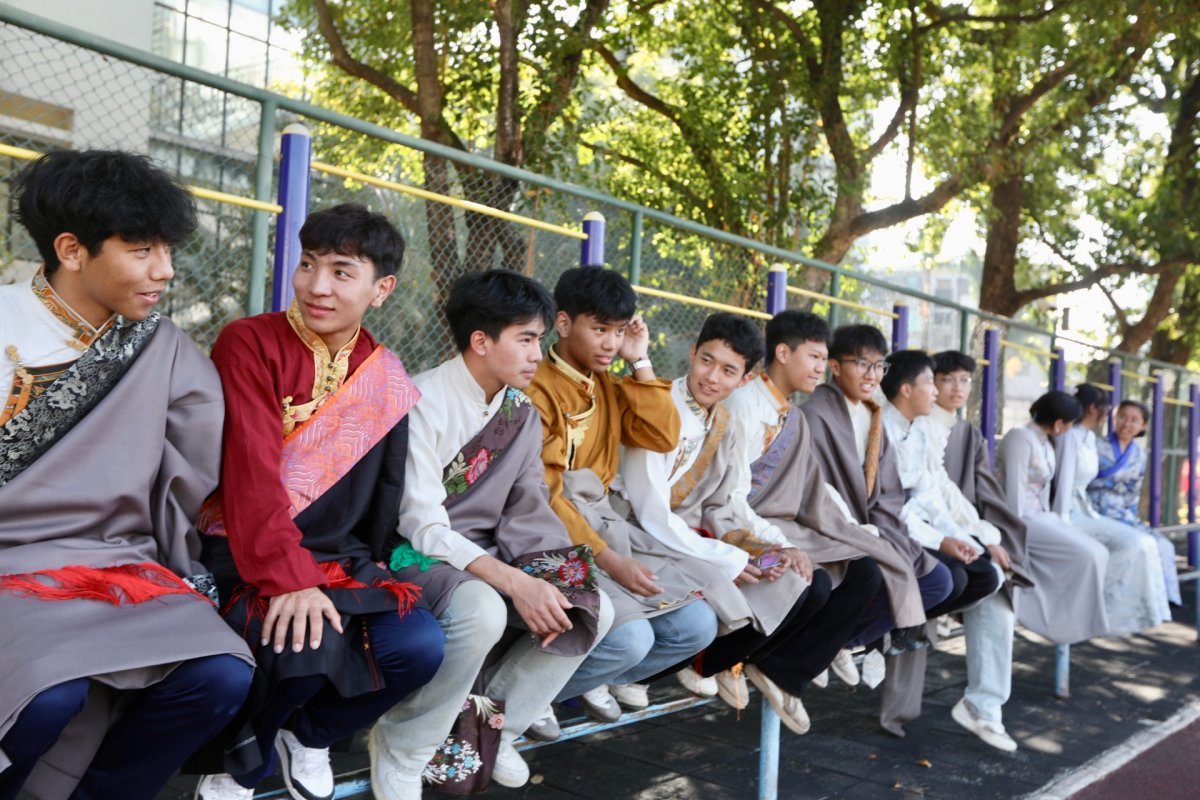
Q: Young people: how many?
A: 12